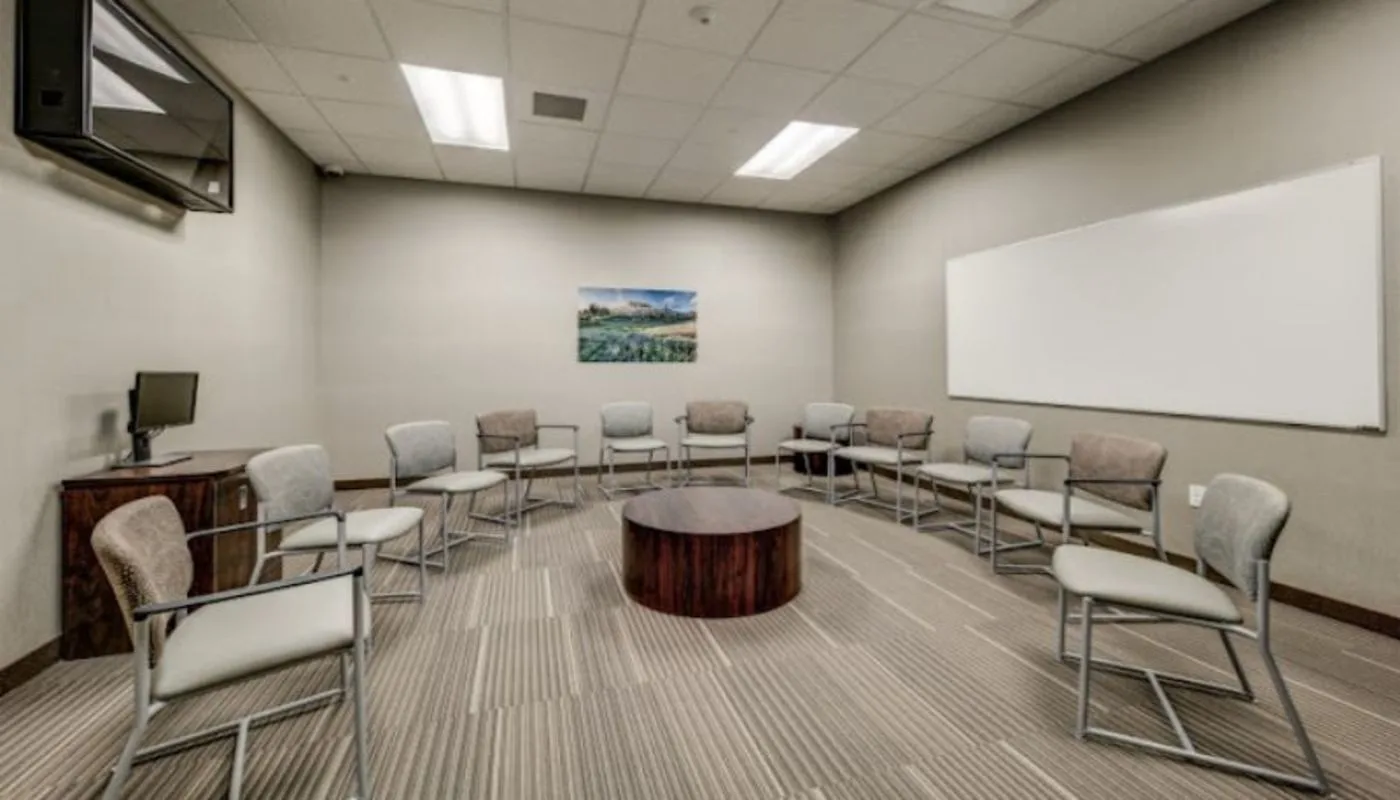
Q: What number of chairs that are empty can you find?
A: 11